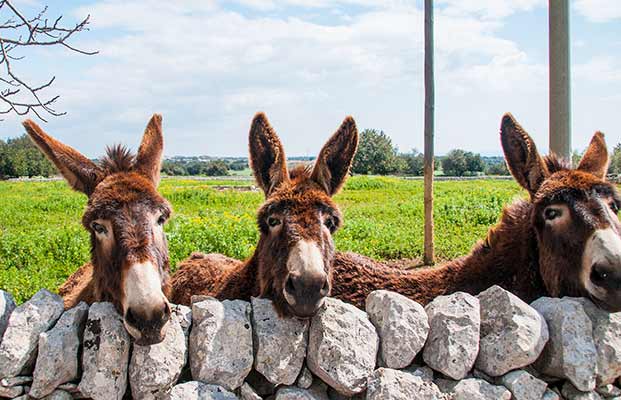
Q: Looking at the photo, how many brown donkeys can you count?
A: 3